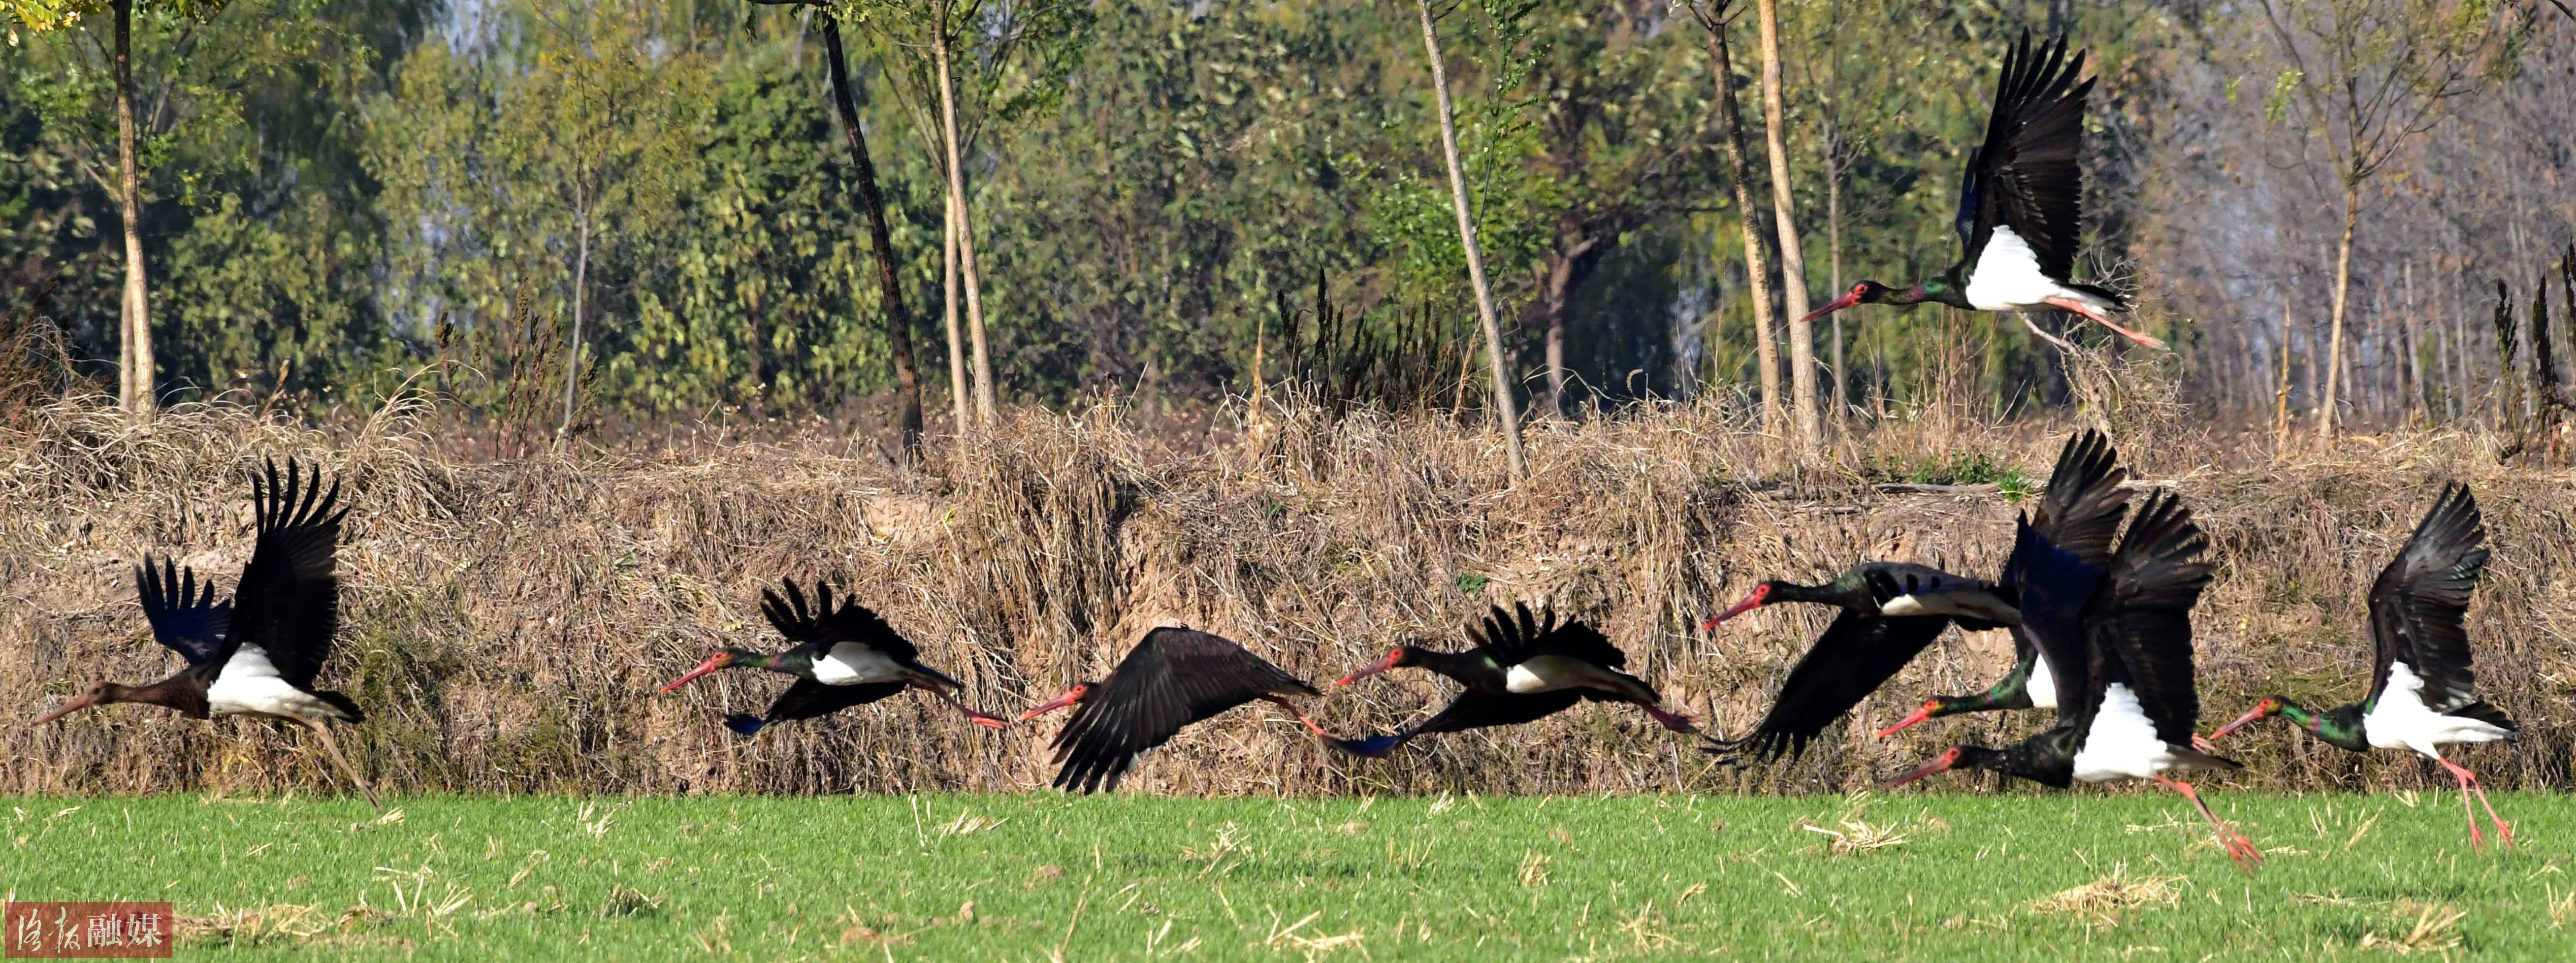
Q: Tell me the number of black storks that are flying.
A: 9